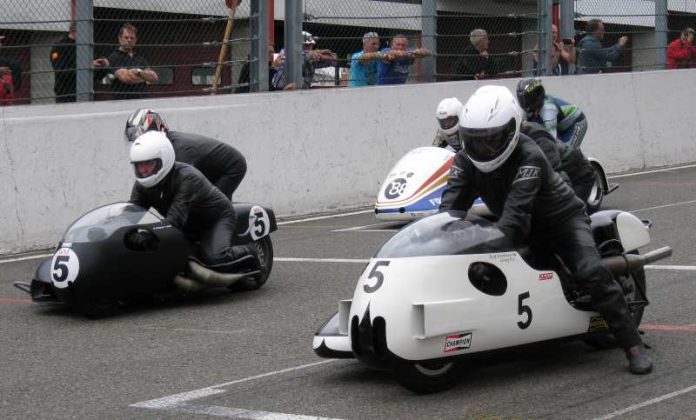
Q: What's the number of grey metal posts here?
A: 7